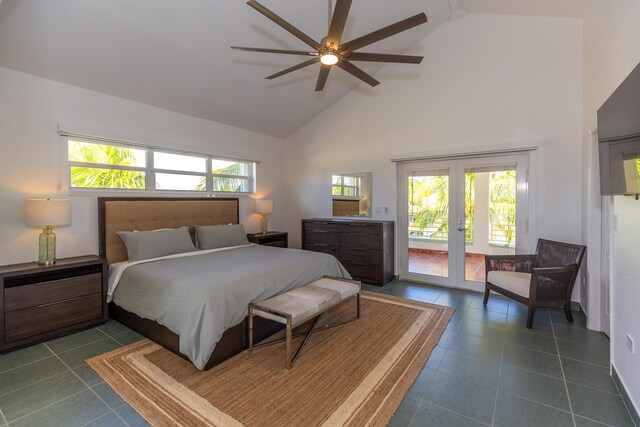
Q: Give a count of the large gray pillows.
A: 2